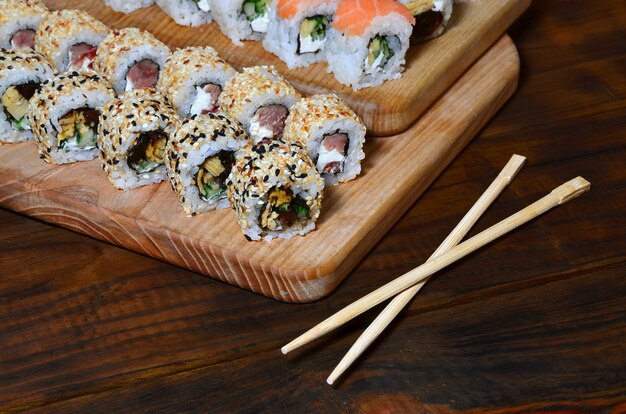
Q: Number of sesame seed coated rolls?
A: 11